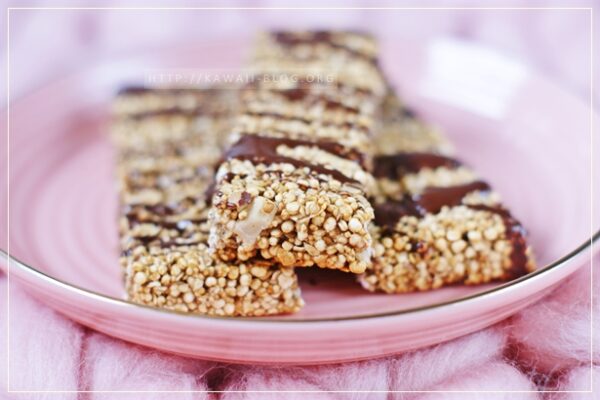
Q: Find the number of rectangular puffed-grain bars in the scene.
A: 3